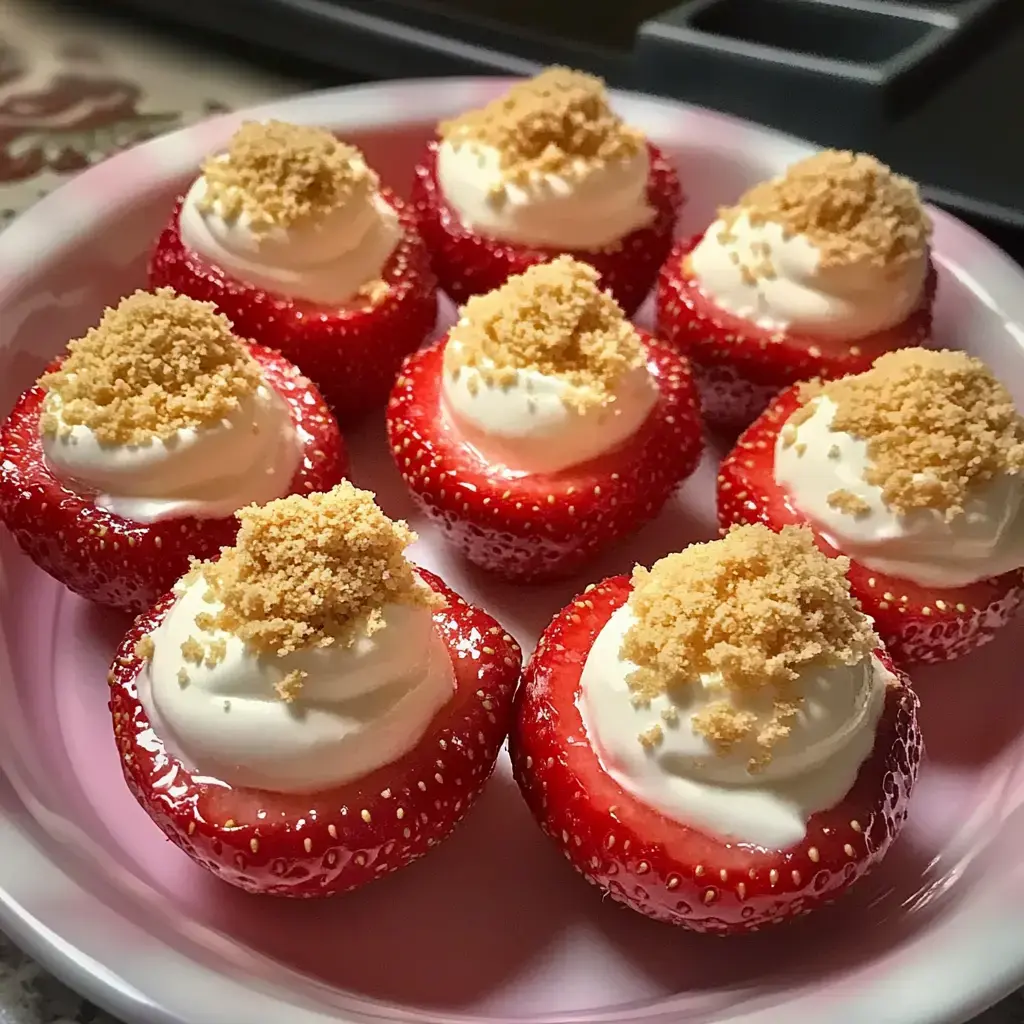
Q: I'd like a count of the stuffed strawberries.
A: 8